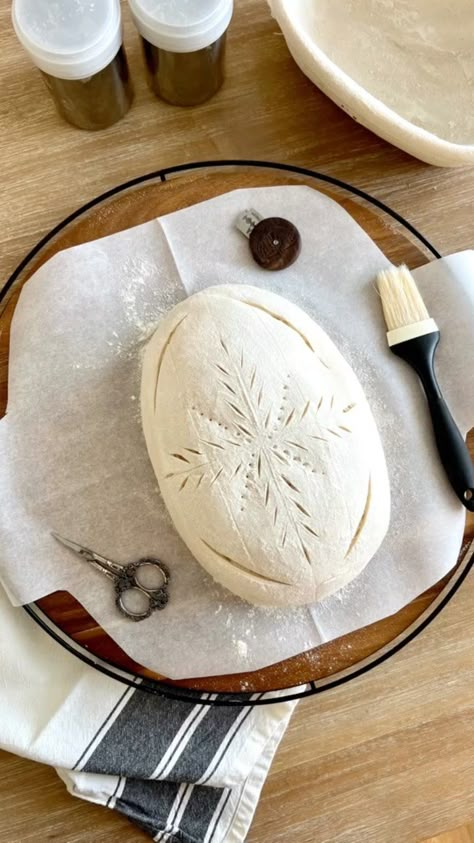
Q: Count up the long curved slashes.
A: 4